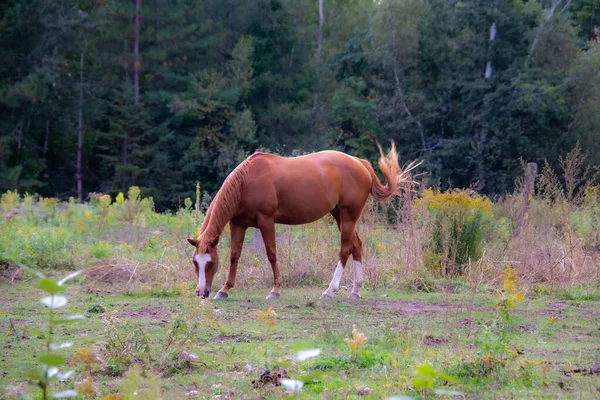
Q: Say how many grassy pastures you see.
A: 1